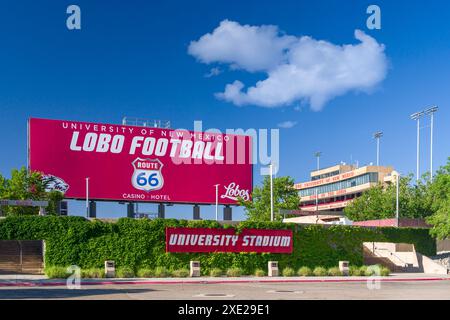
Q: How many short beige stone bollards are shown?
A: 4